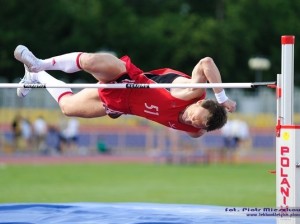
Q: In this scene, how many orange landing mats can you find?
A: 0